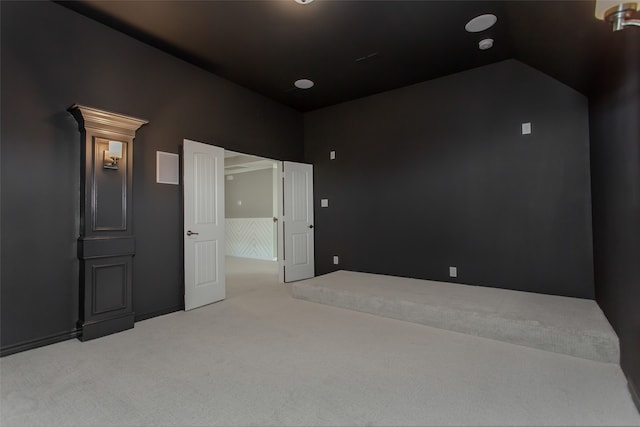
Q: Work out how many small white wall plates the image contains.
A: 5